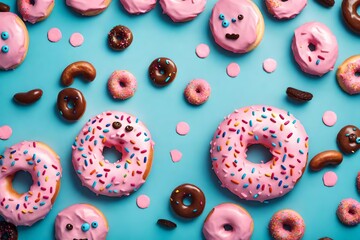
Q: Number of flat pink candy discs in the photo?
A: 11